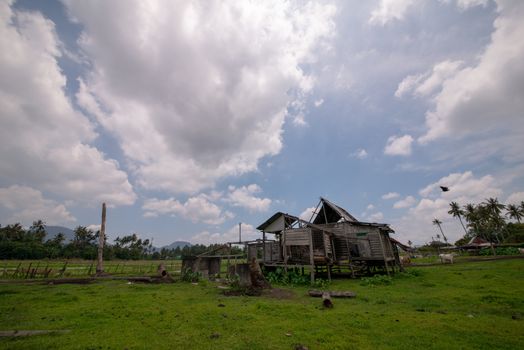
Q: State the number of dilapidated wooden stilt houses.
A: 1